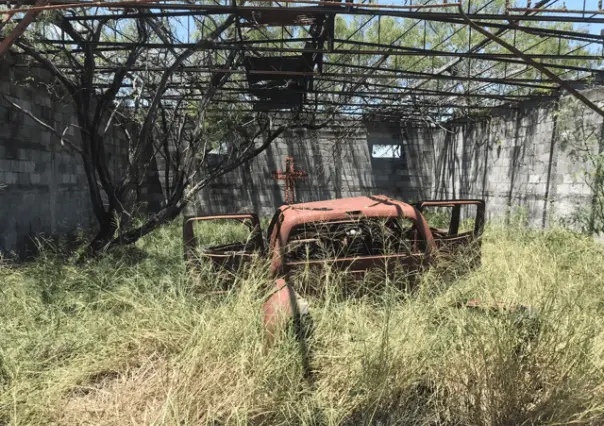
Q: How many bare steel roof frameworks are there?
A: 1